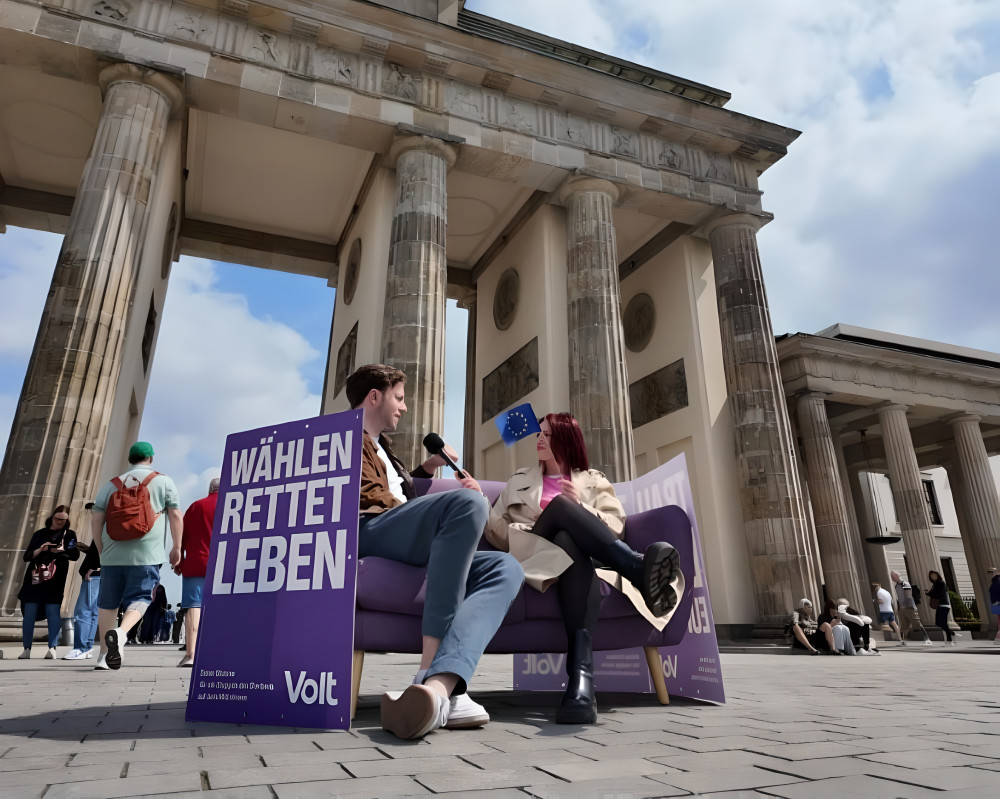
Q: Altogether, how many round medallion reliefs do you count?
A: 4